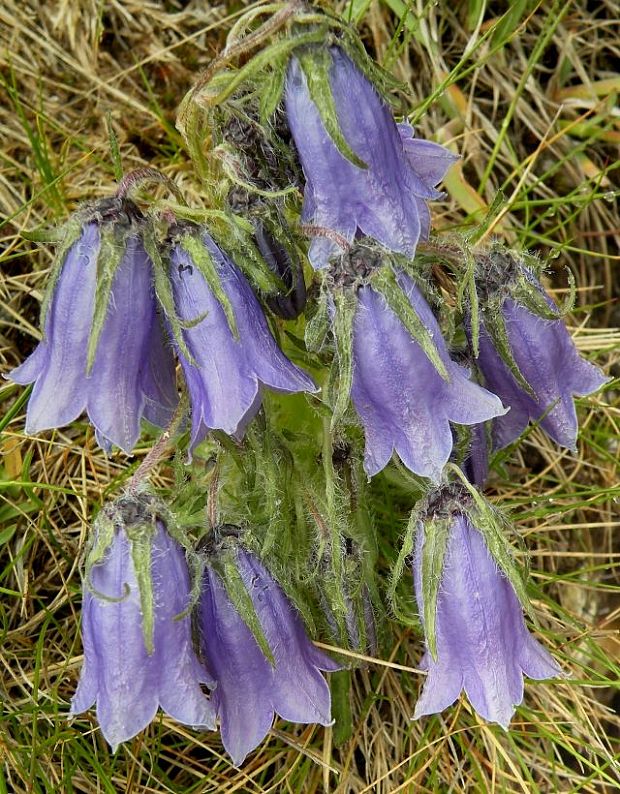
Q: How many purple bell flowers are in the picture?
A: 8